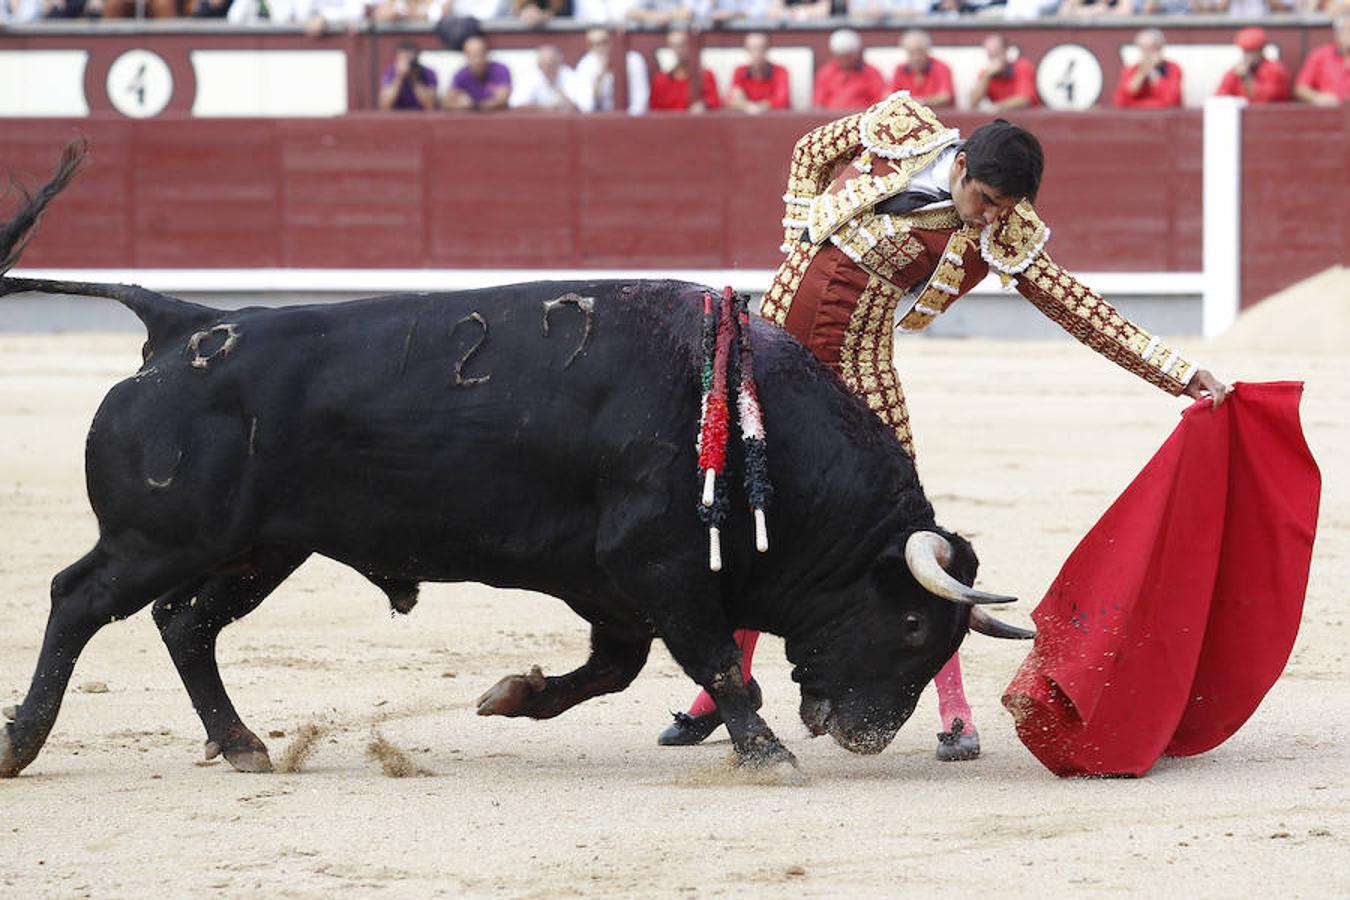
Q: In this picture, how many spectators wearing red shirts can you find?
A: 8